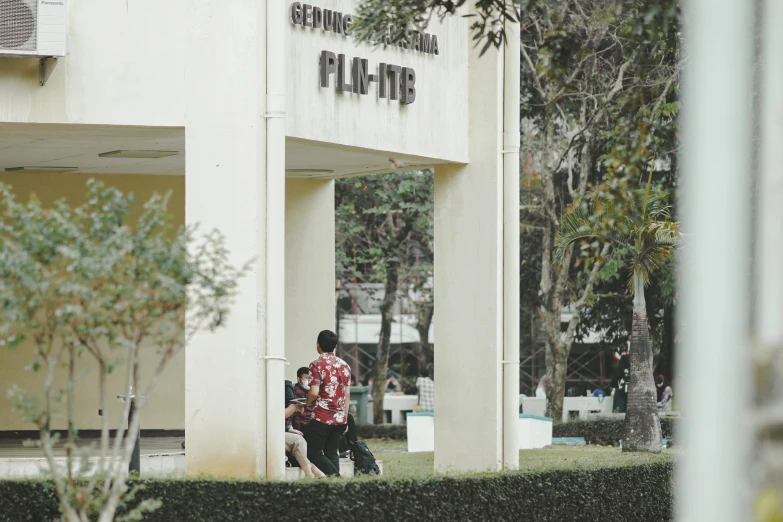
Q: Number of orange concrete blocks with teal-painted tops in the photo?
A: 0